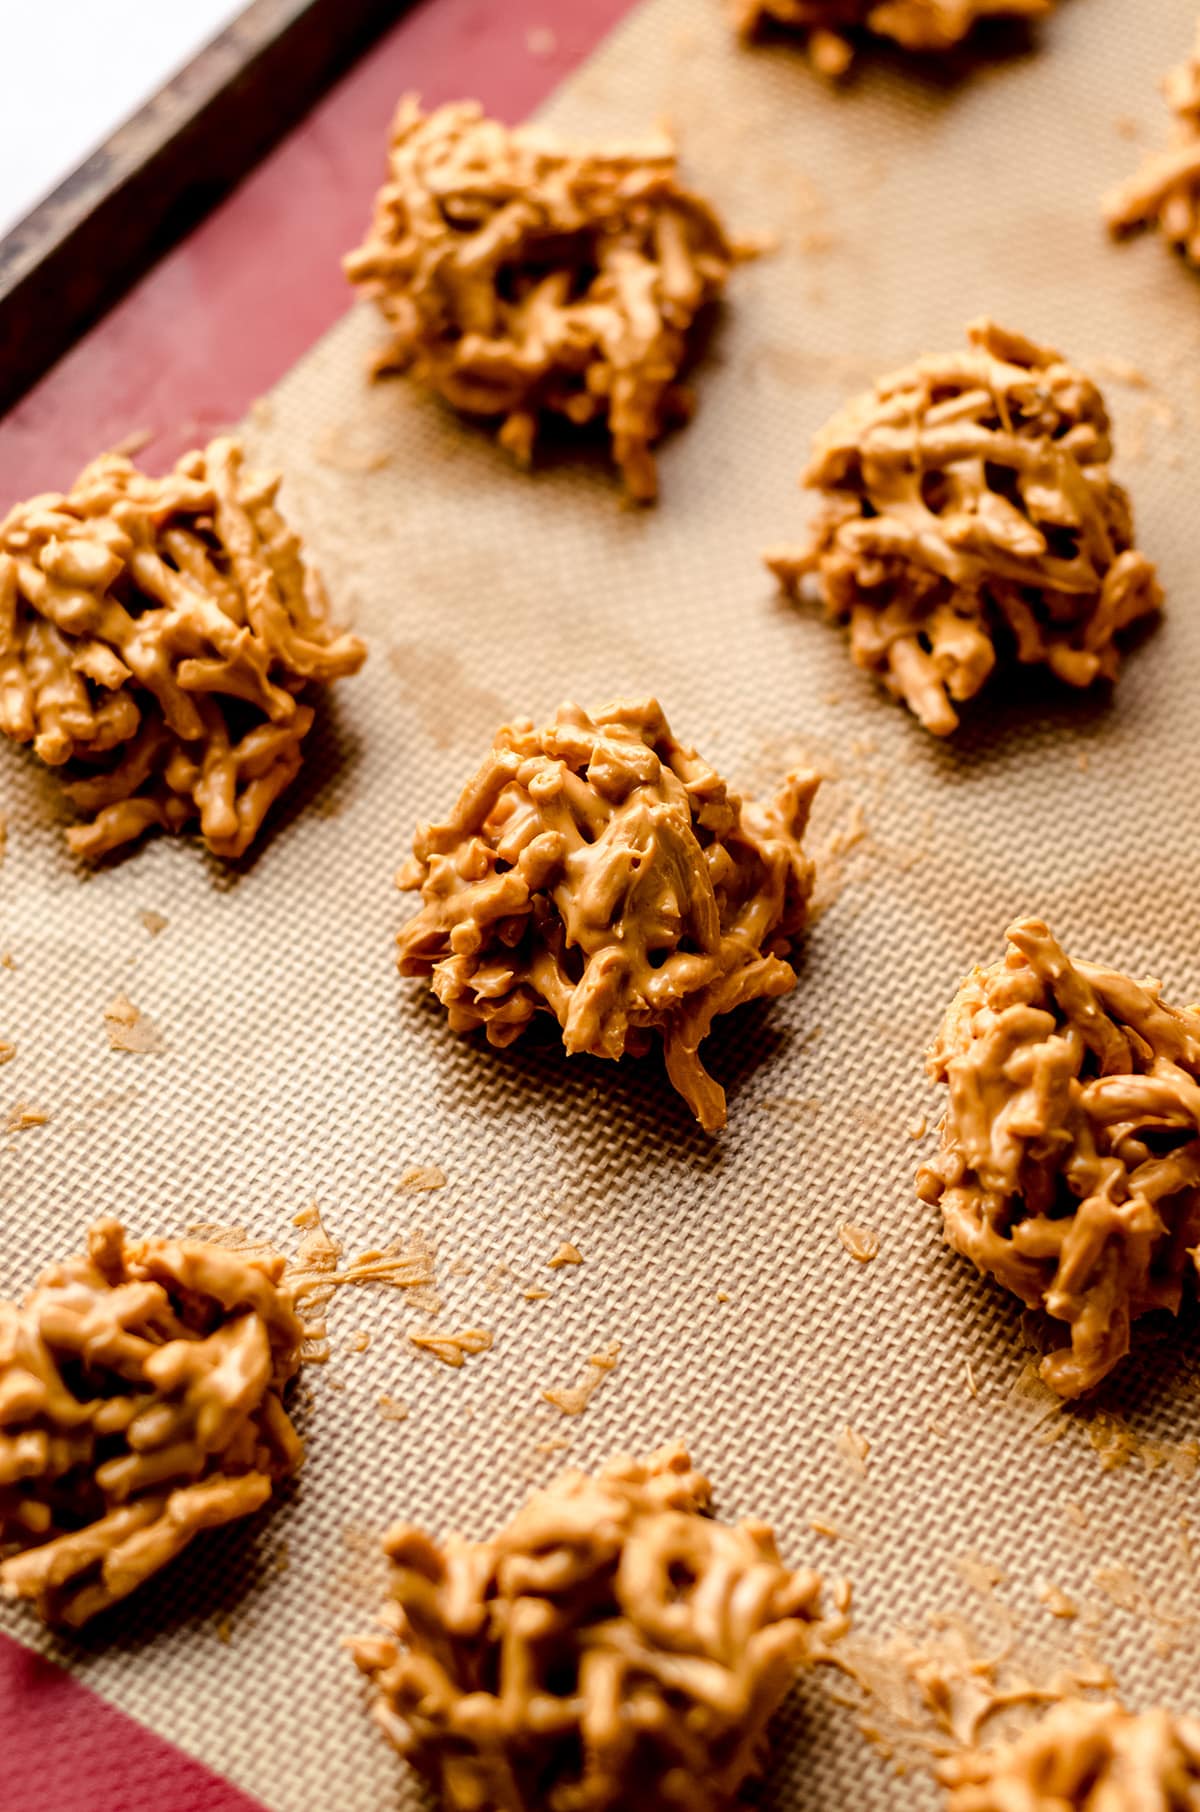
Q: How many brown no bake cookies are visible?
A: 10